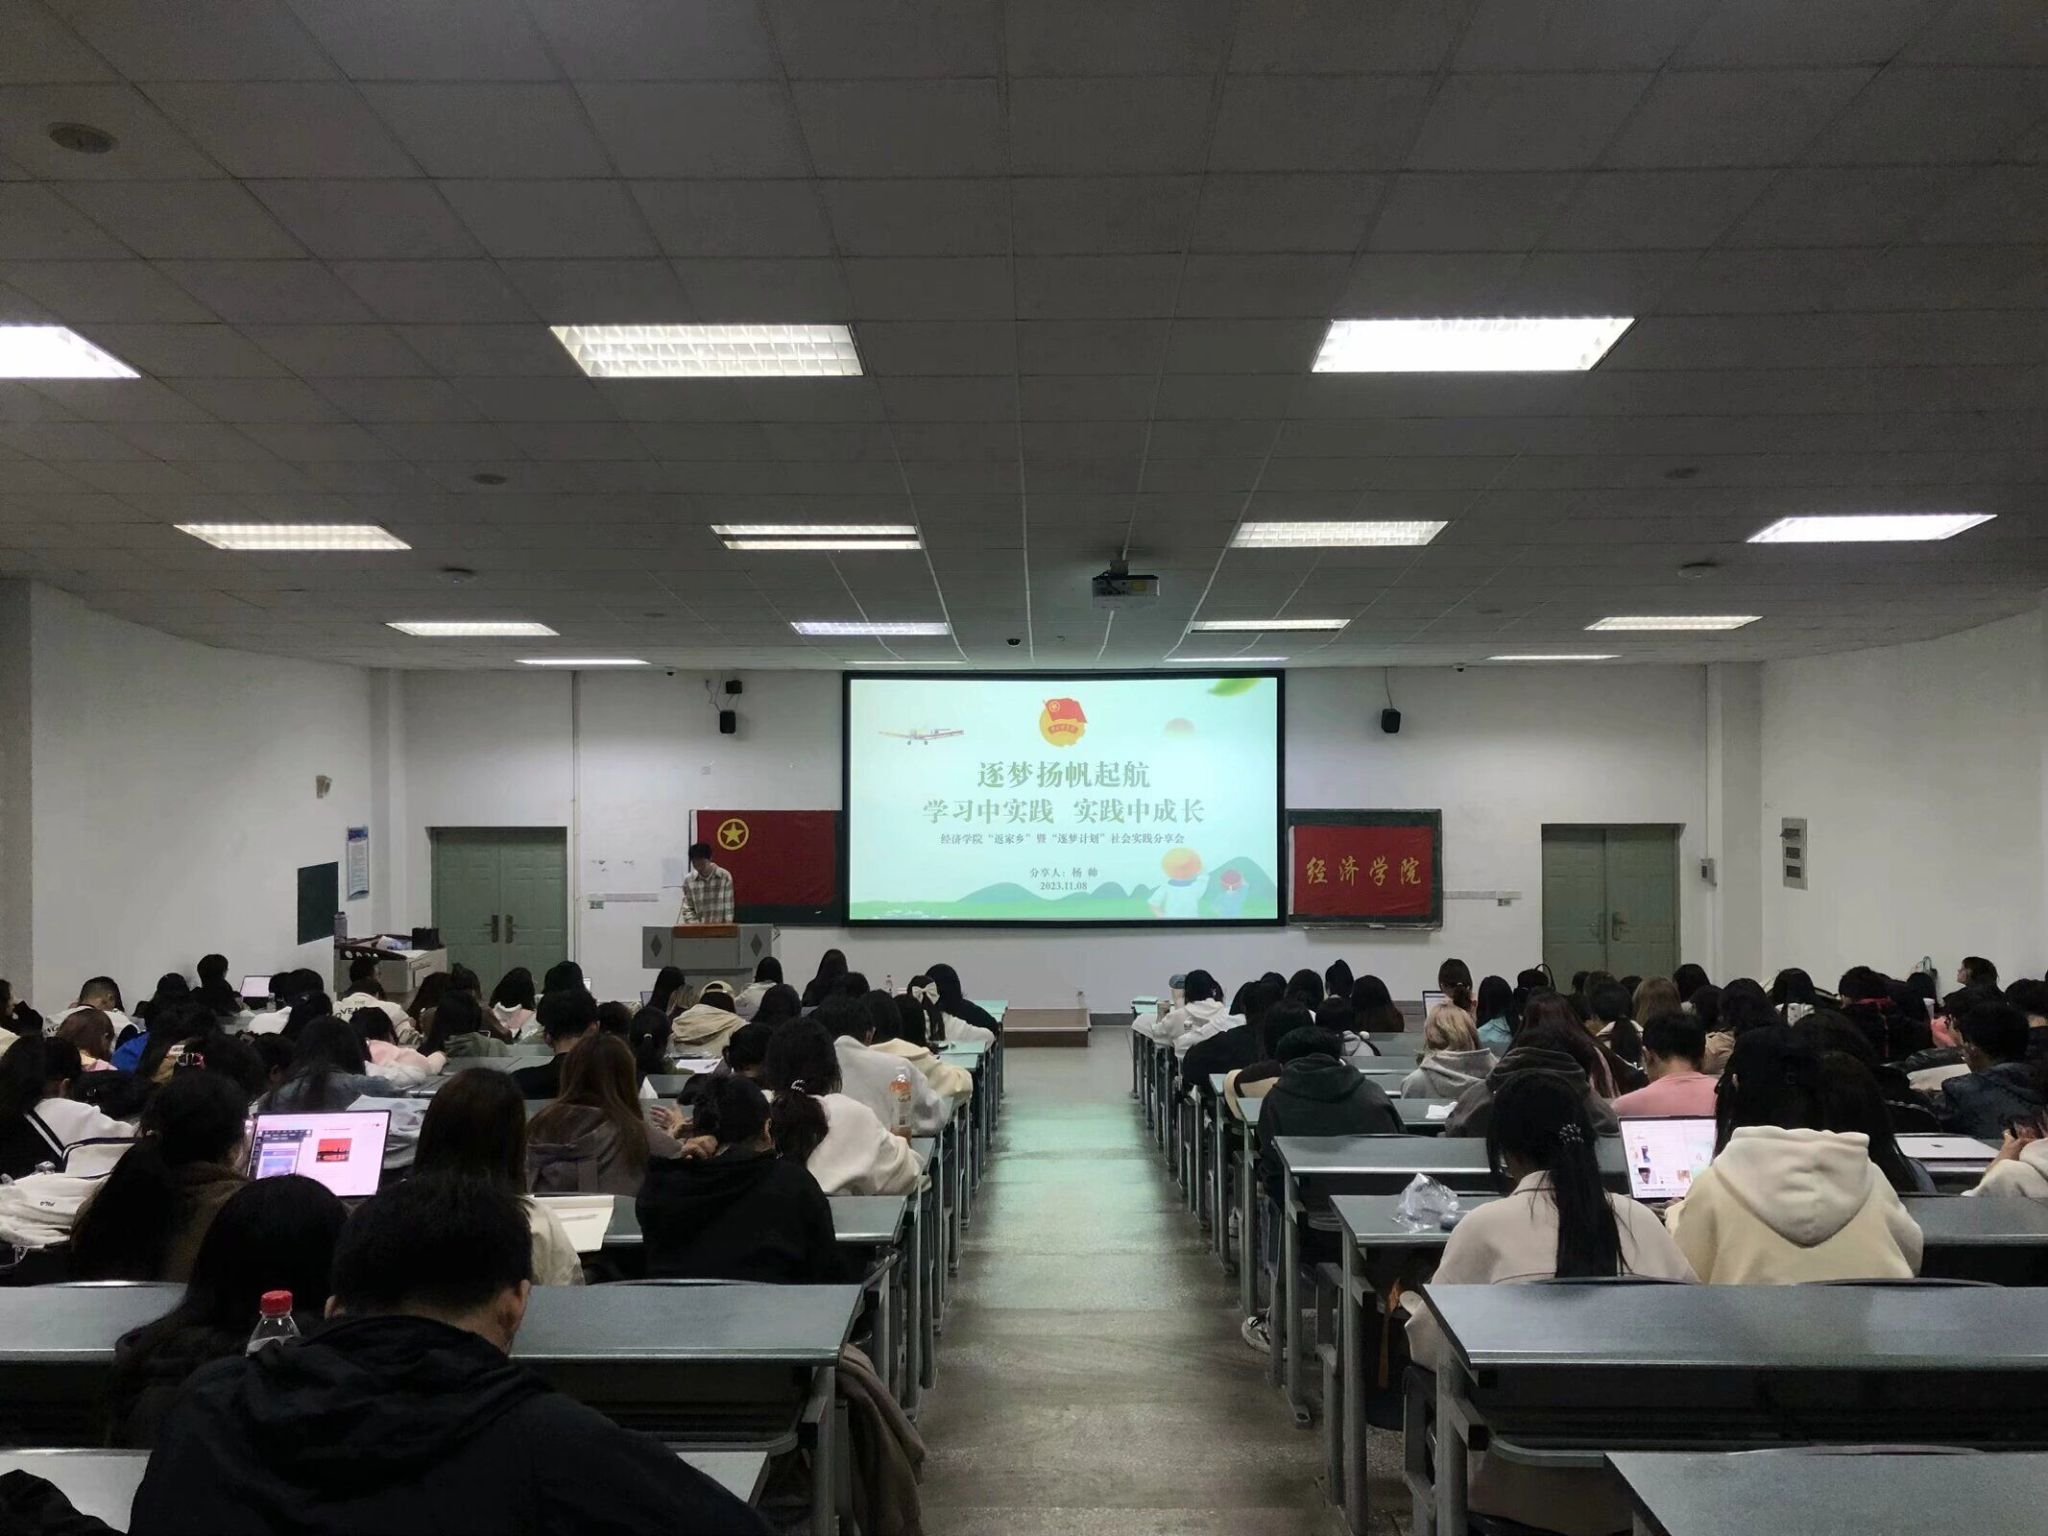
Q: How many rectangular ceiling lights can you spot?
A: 15